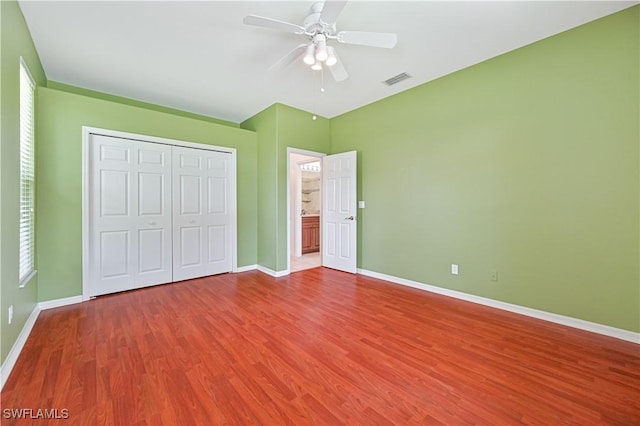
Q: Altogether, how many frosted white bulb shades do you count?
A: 4